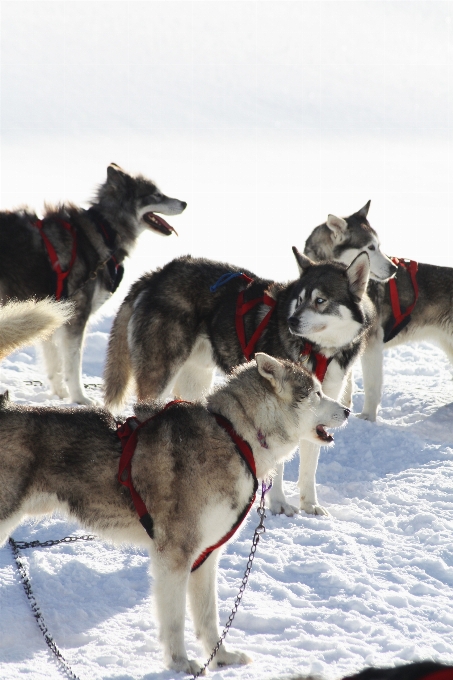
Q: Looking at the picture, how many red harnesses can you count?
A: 4